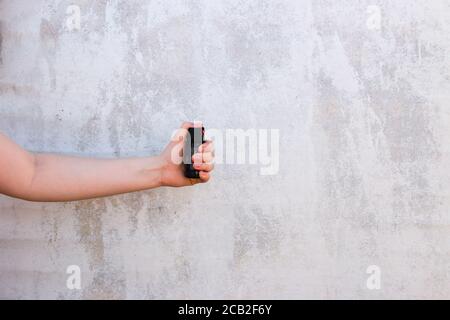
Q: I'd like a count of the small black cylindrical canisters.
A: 1